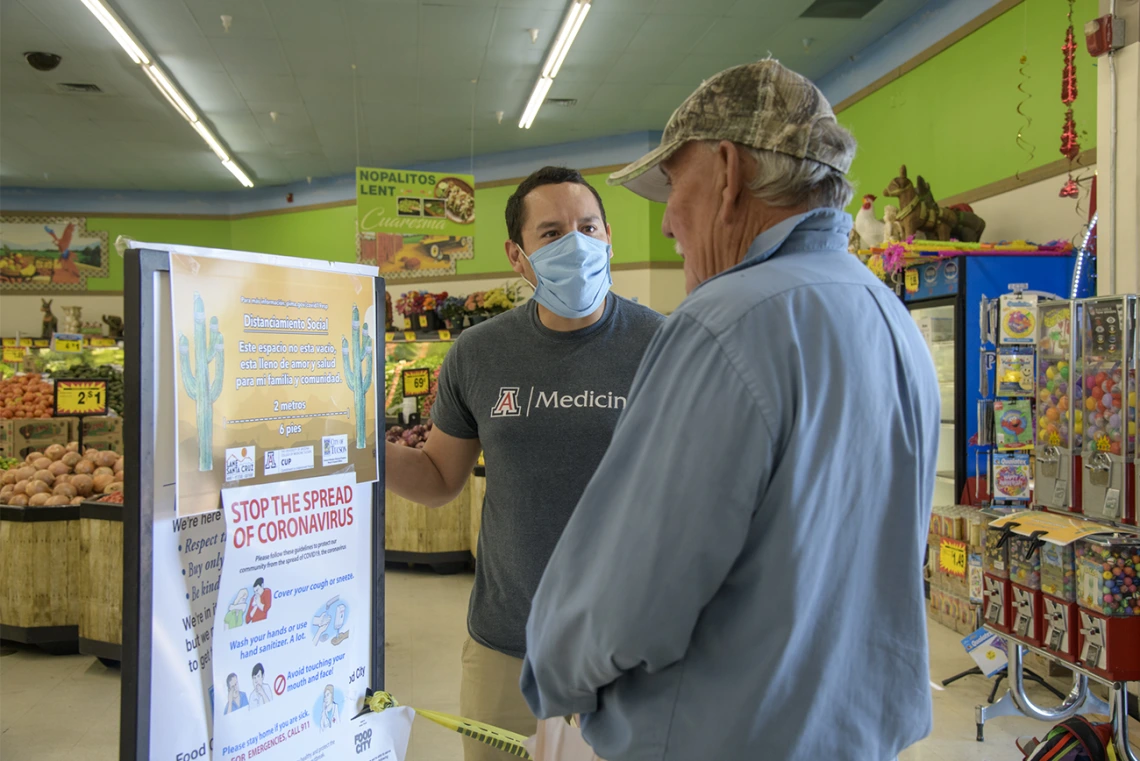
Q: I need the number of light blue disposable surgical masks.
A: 1